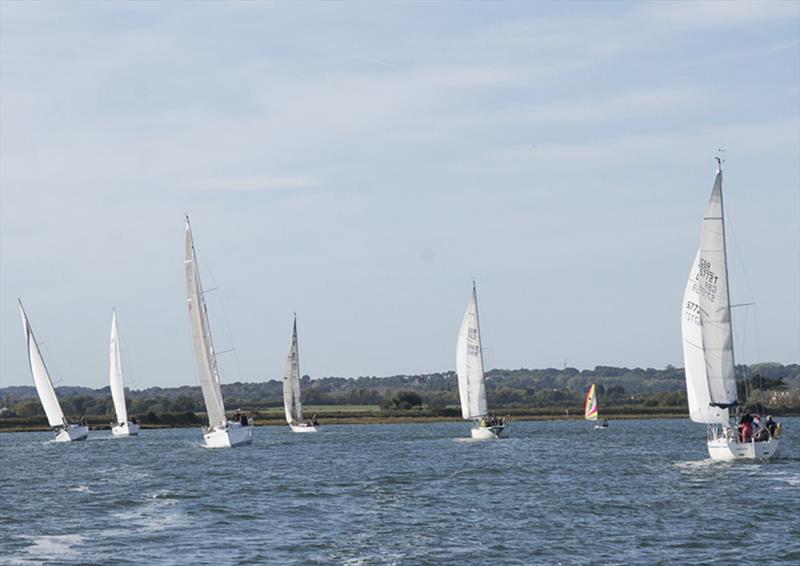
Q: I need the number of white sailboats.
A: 6